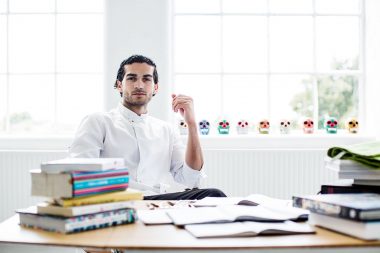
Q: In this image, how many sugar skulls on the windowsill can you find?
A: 9